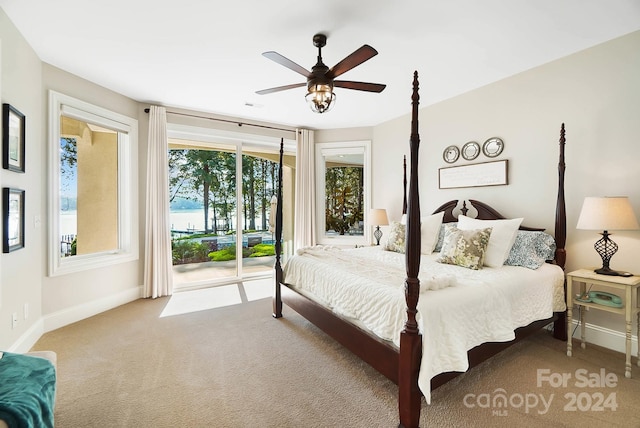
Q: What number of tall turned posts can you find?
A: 4